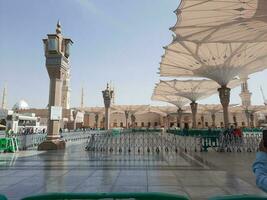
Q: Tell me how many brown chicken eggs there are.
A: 0